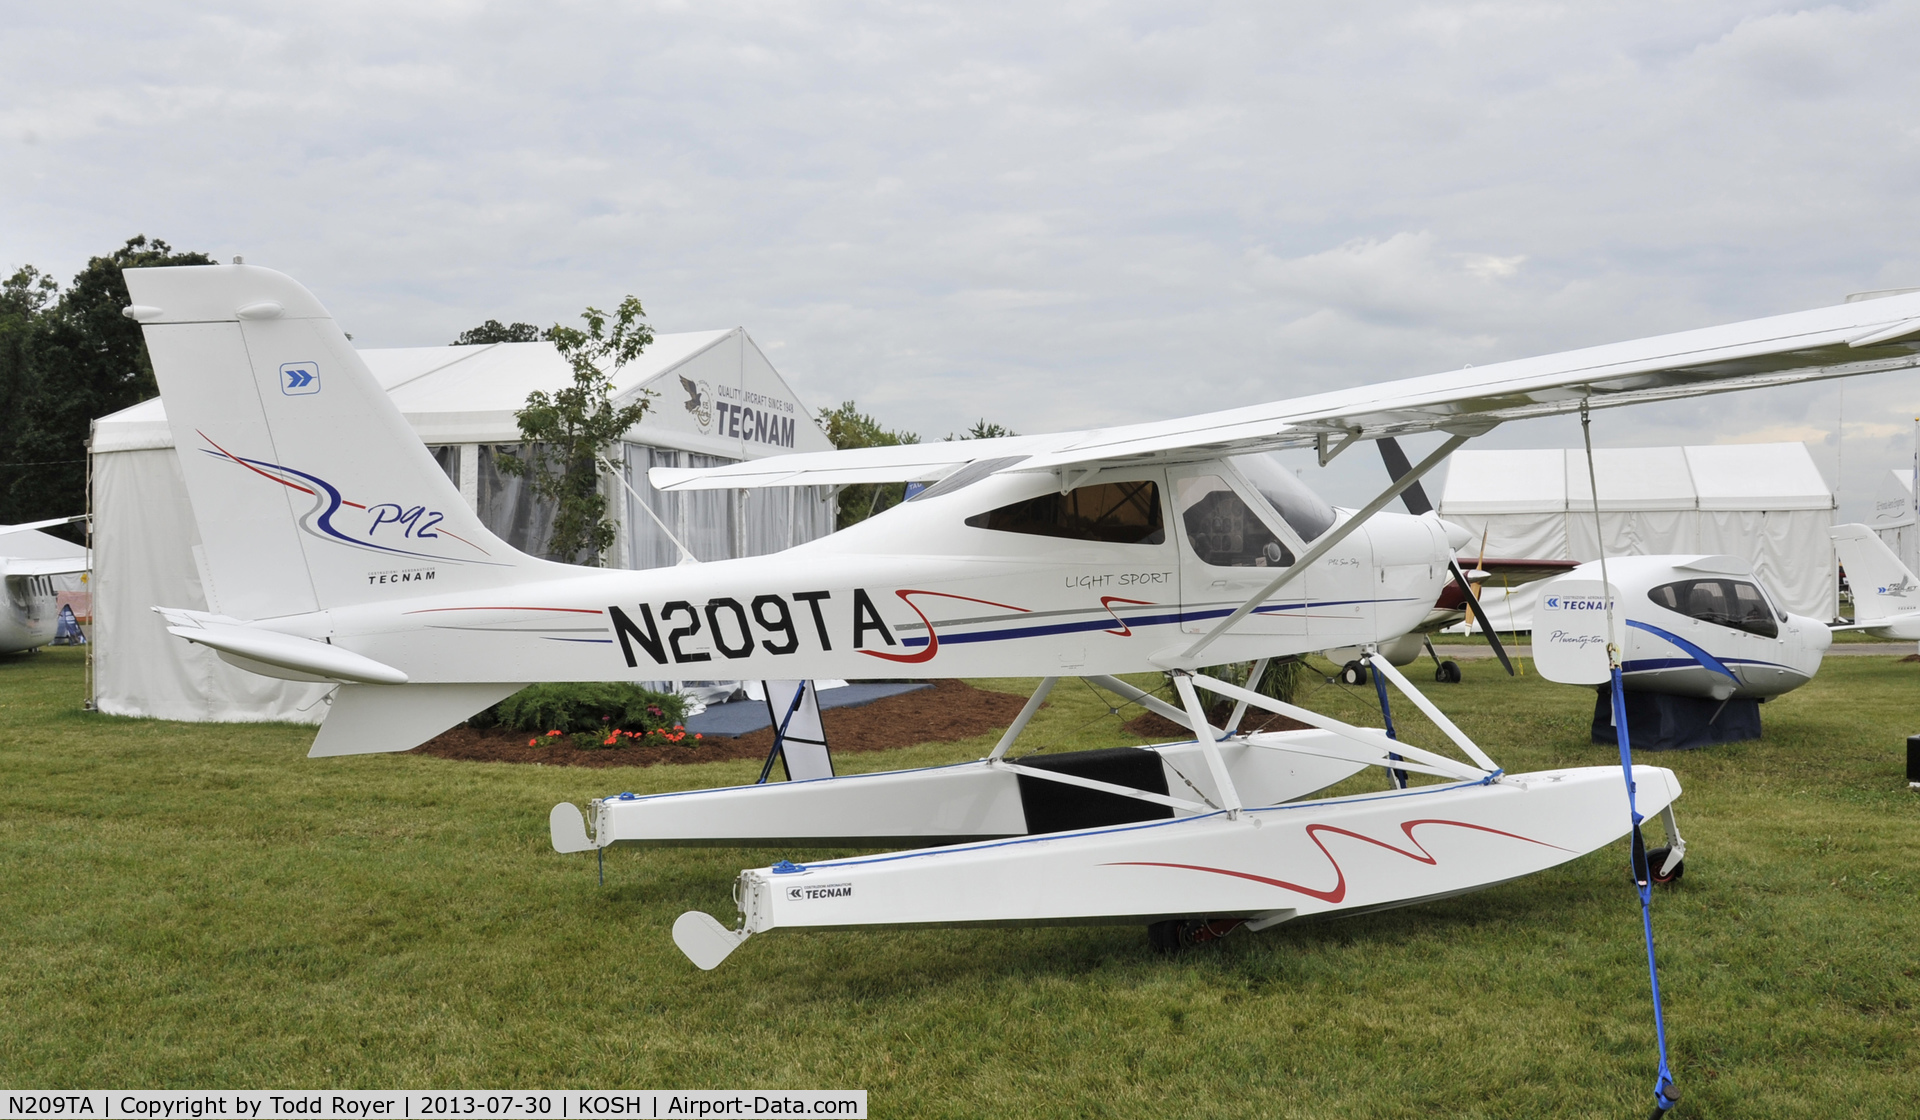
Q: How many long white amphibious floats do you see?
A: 2